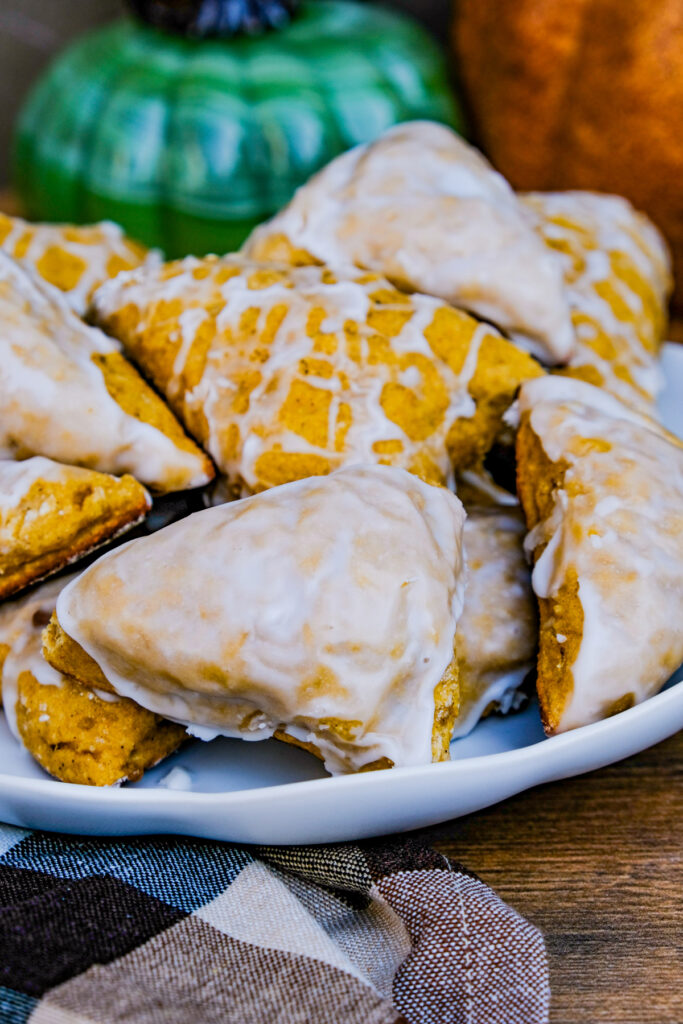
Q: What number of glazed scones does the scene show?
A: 10